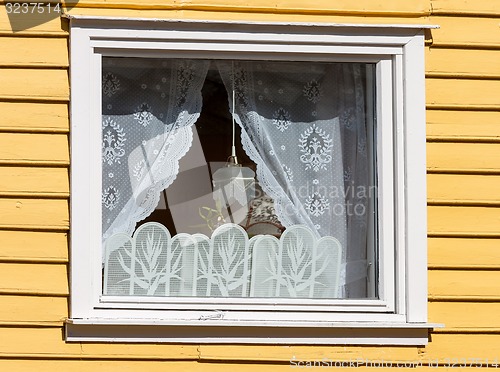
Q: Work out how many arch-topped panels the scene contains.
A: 9